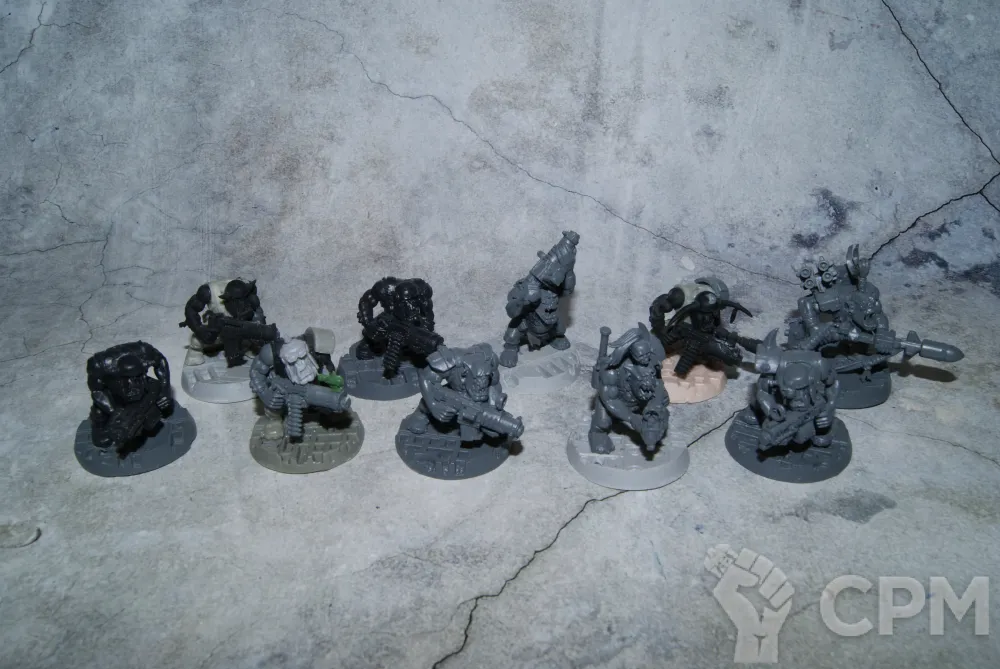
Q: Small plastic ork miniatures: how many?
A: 10